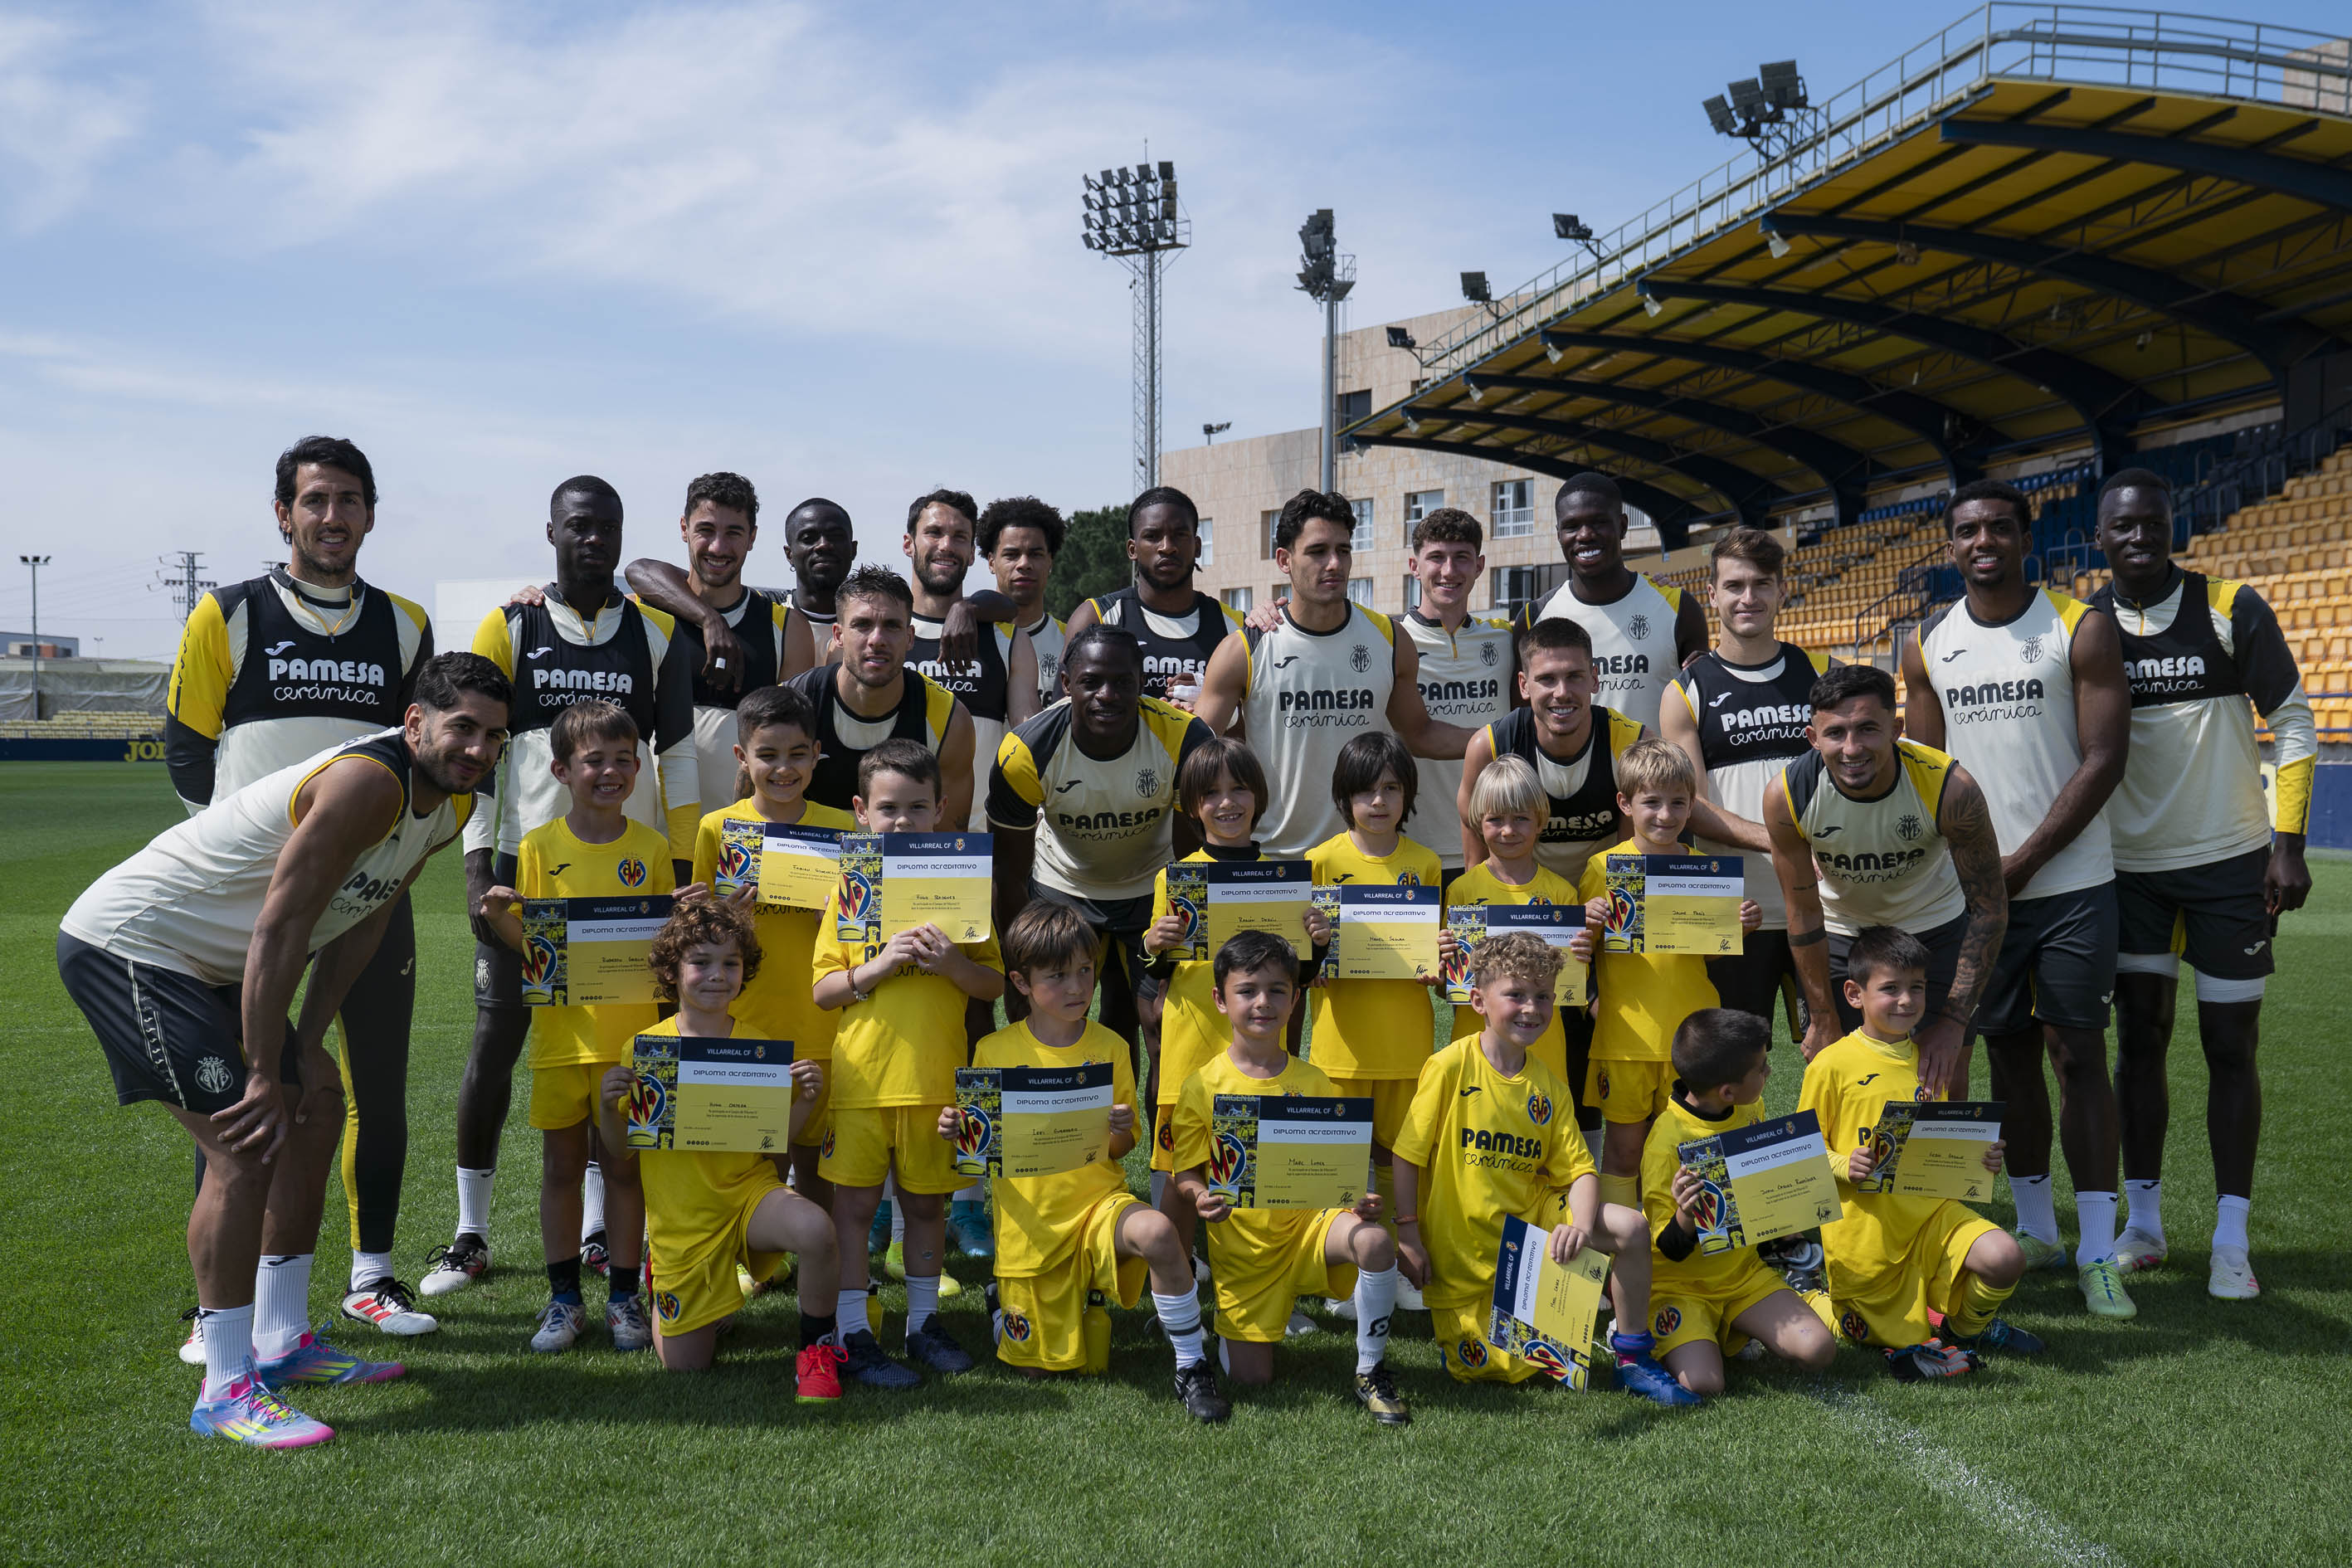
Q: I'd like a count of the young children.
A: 13